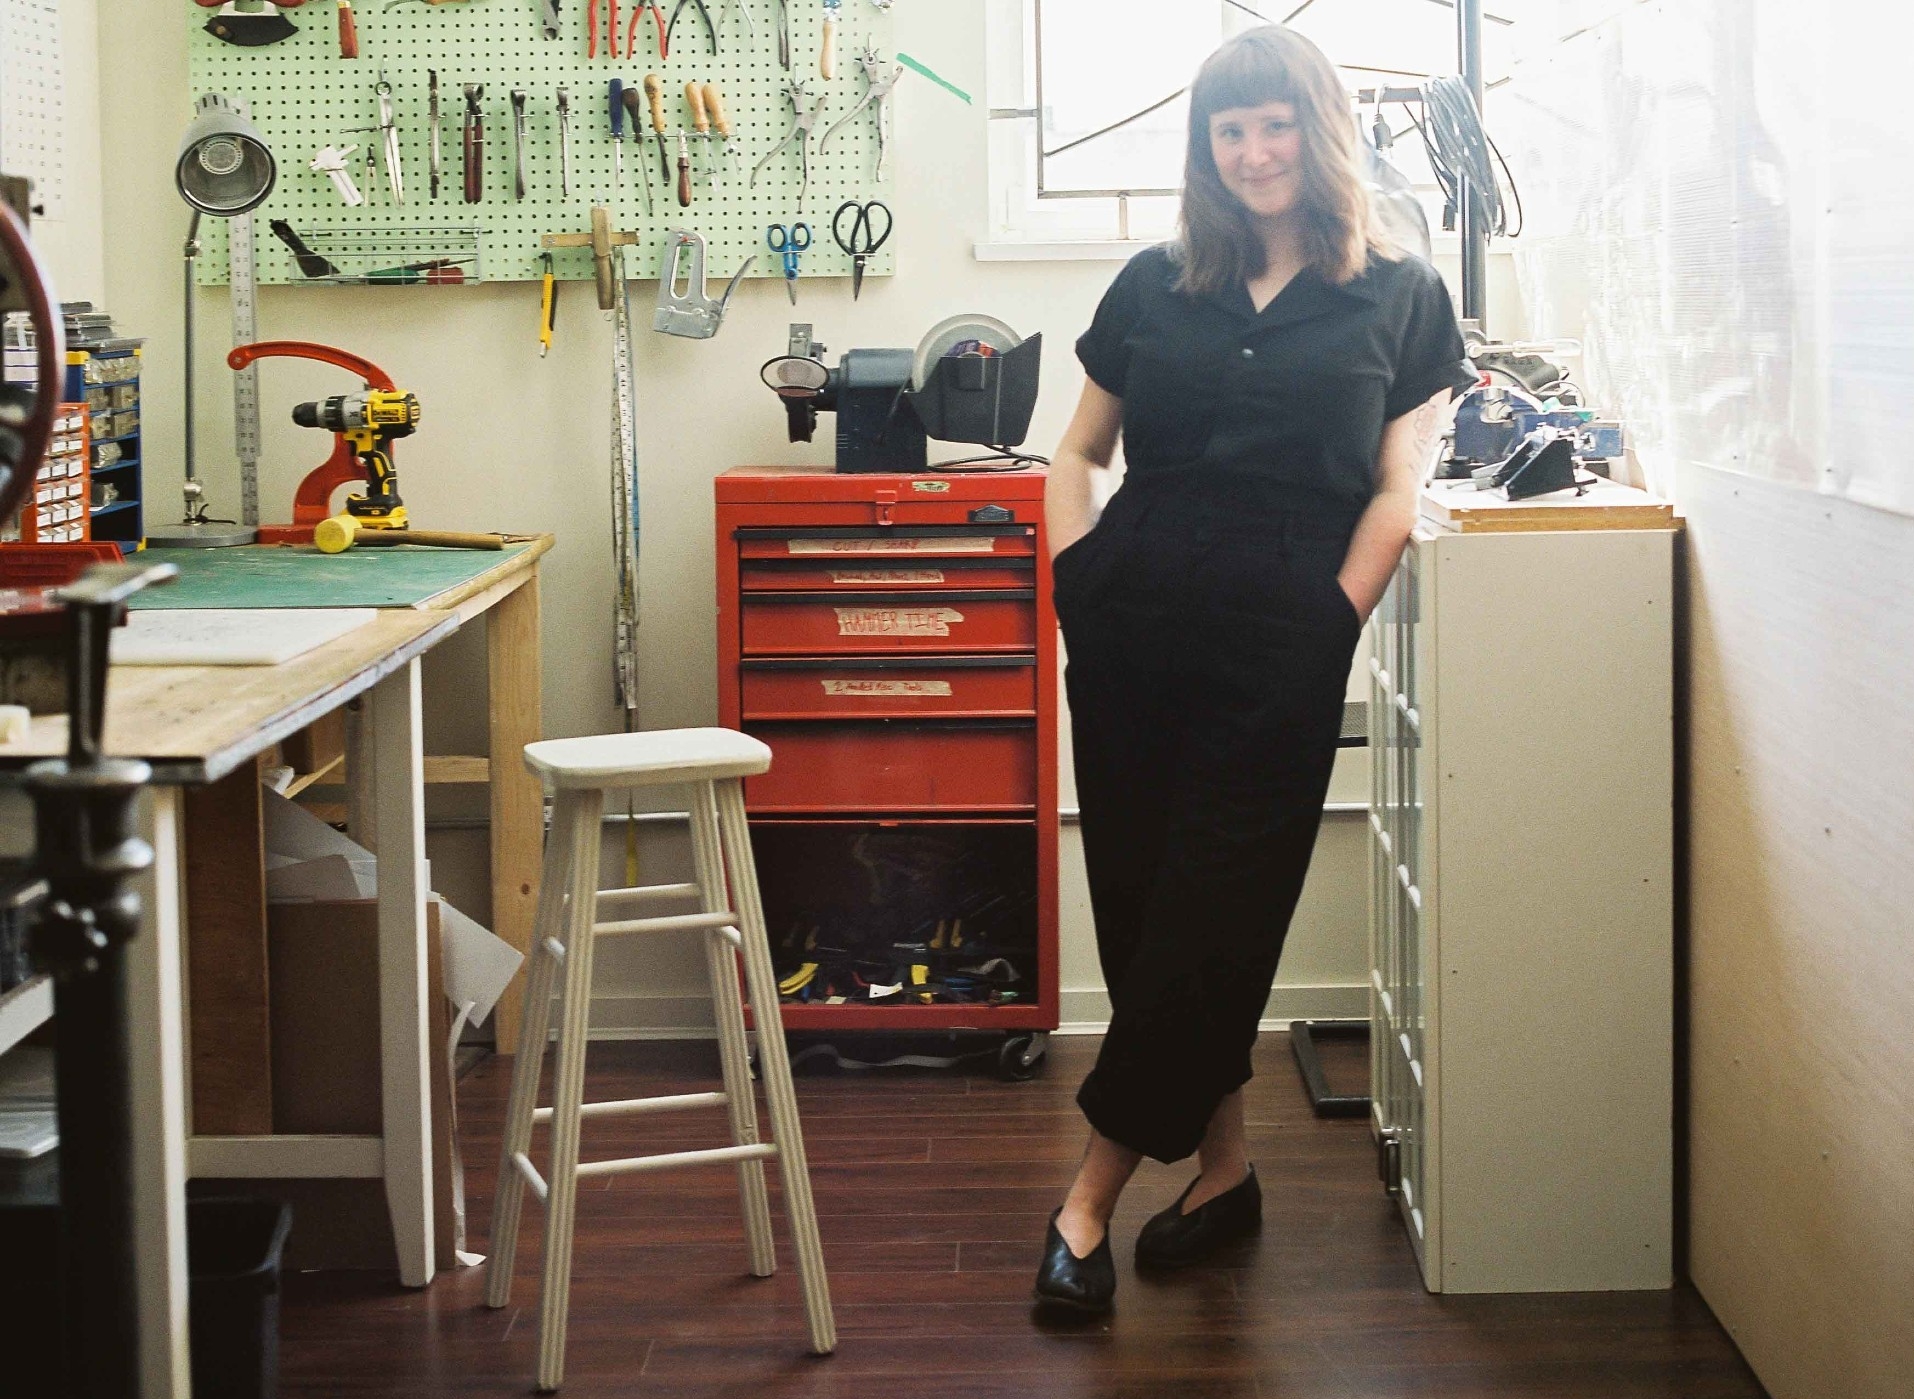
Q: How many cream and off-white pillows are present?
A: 0